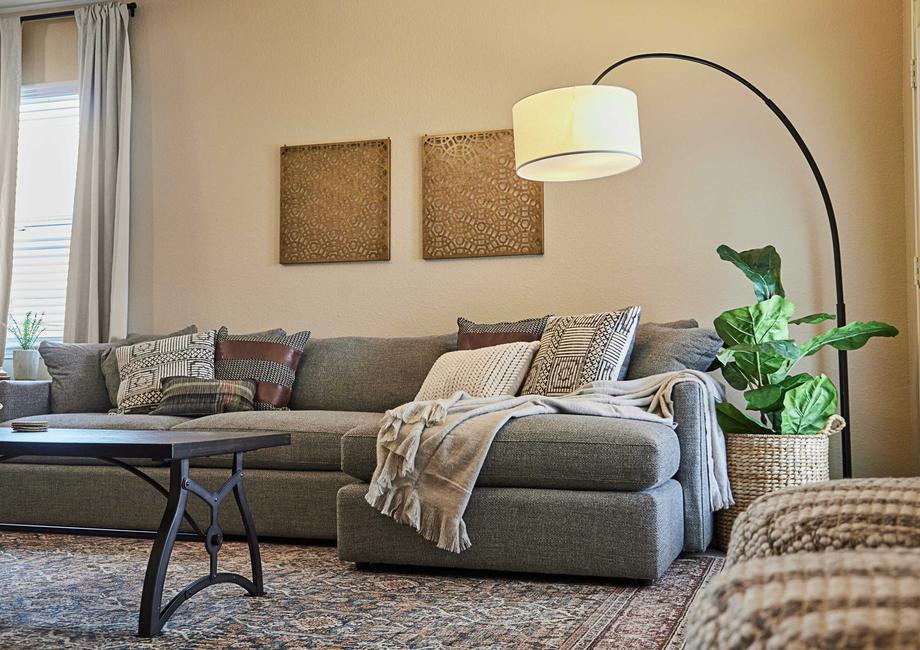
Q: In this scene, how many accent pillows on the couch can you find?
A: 6